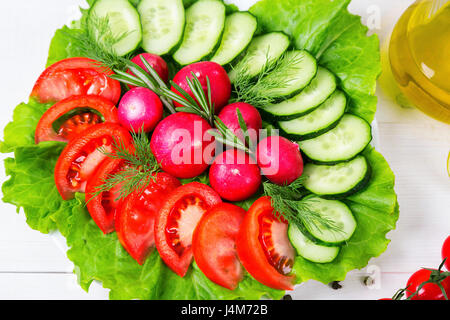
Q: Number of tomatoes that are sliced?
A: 8